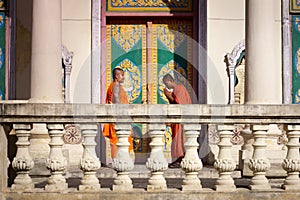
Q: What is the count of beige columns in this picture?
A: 2